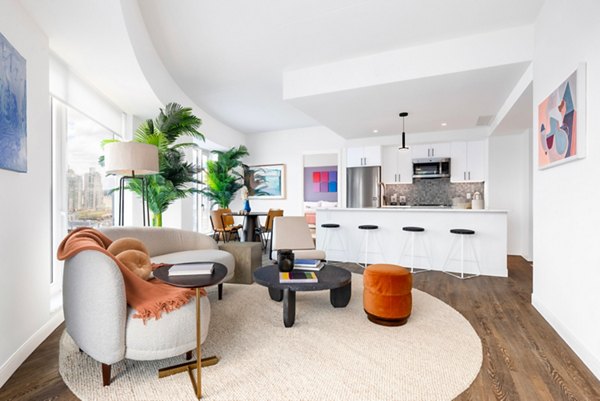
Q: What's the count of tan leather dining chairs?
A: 3